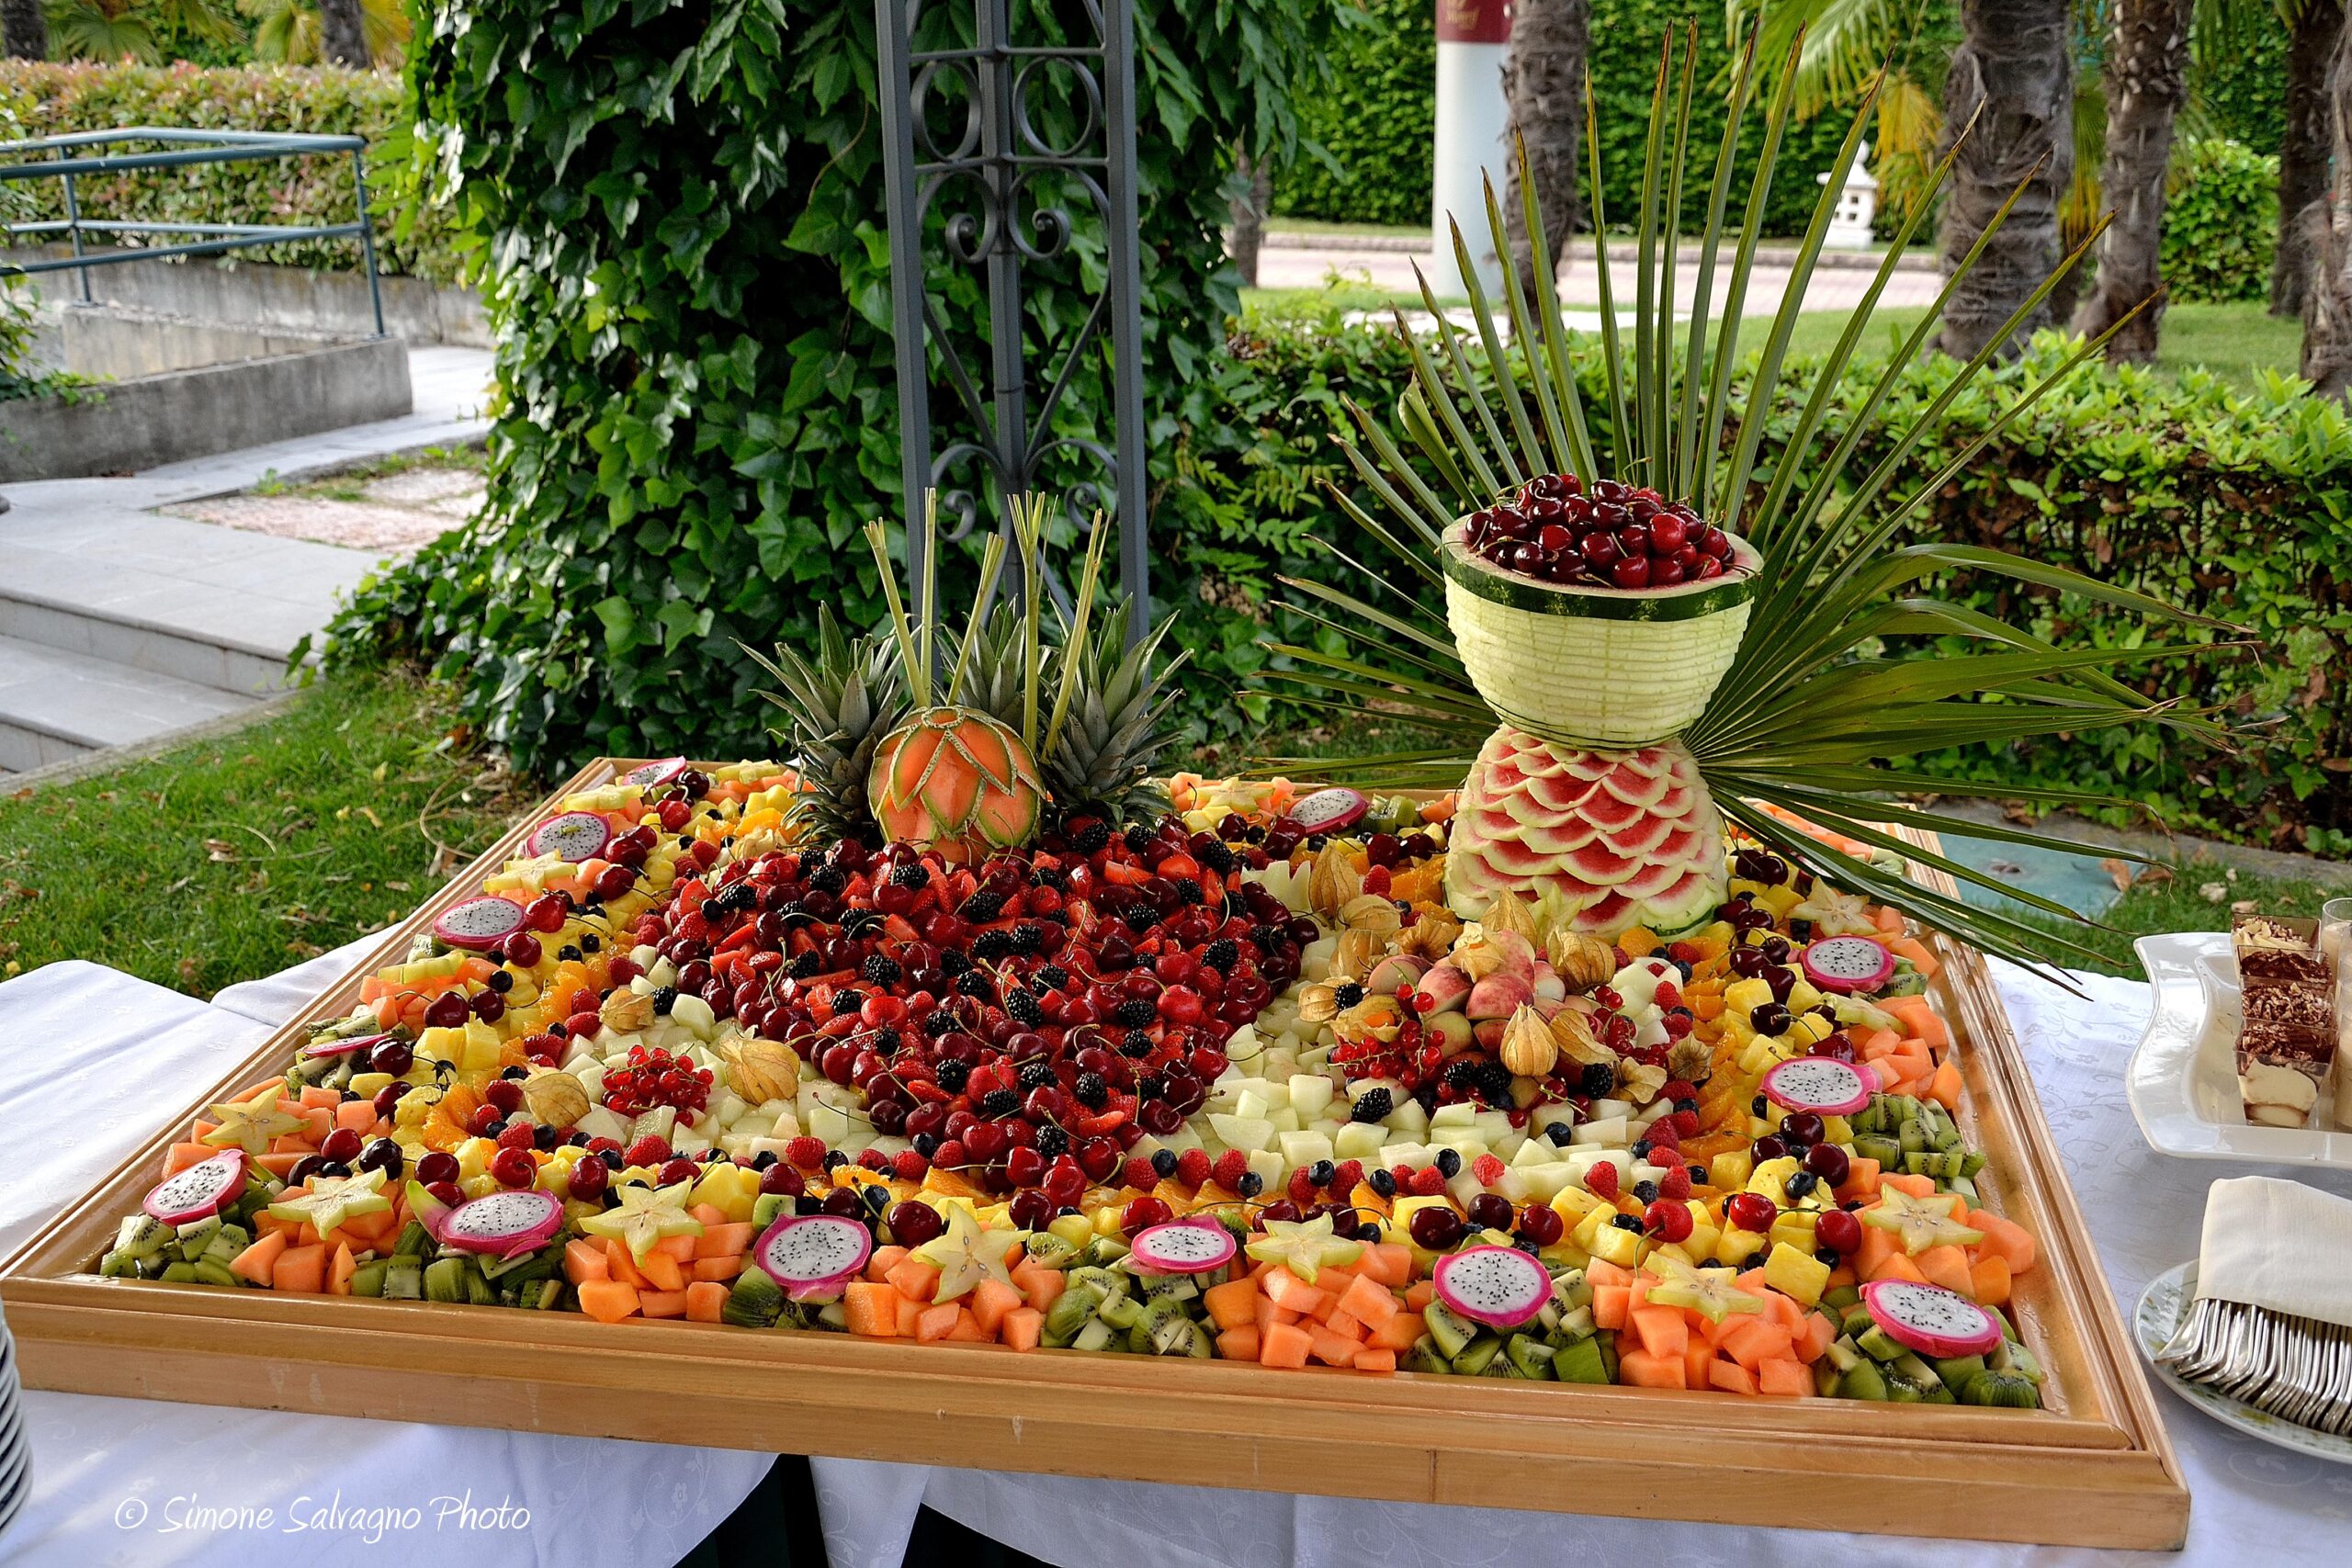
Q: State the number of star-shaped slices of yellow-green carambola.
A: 14